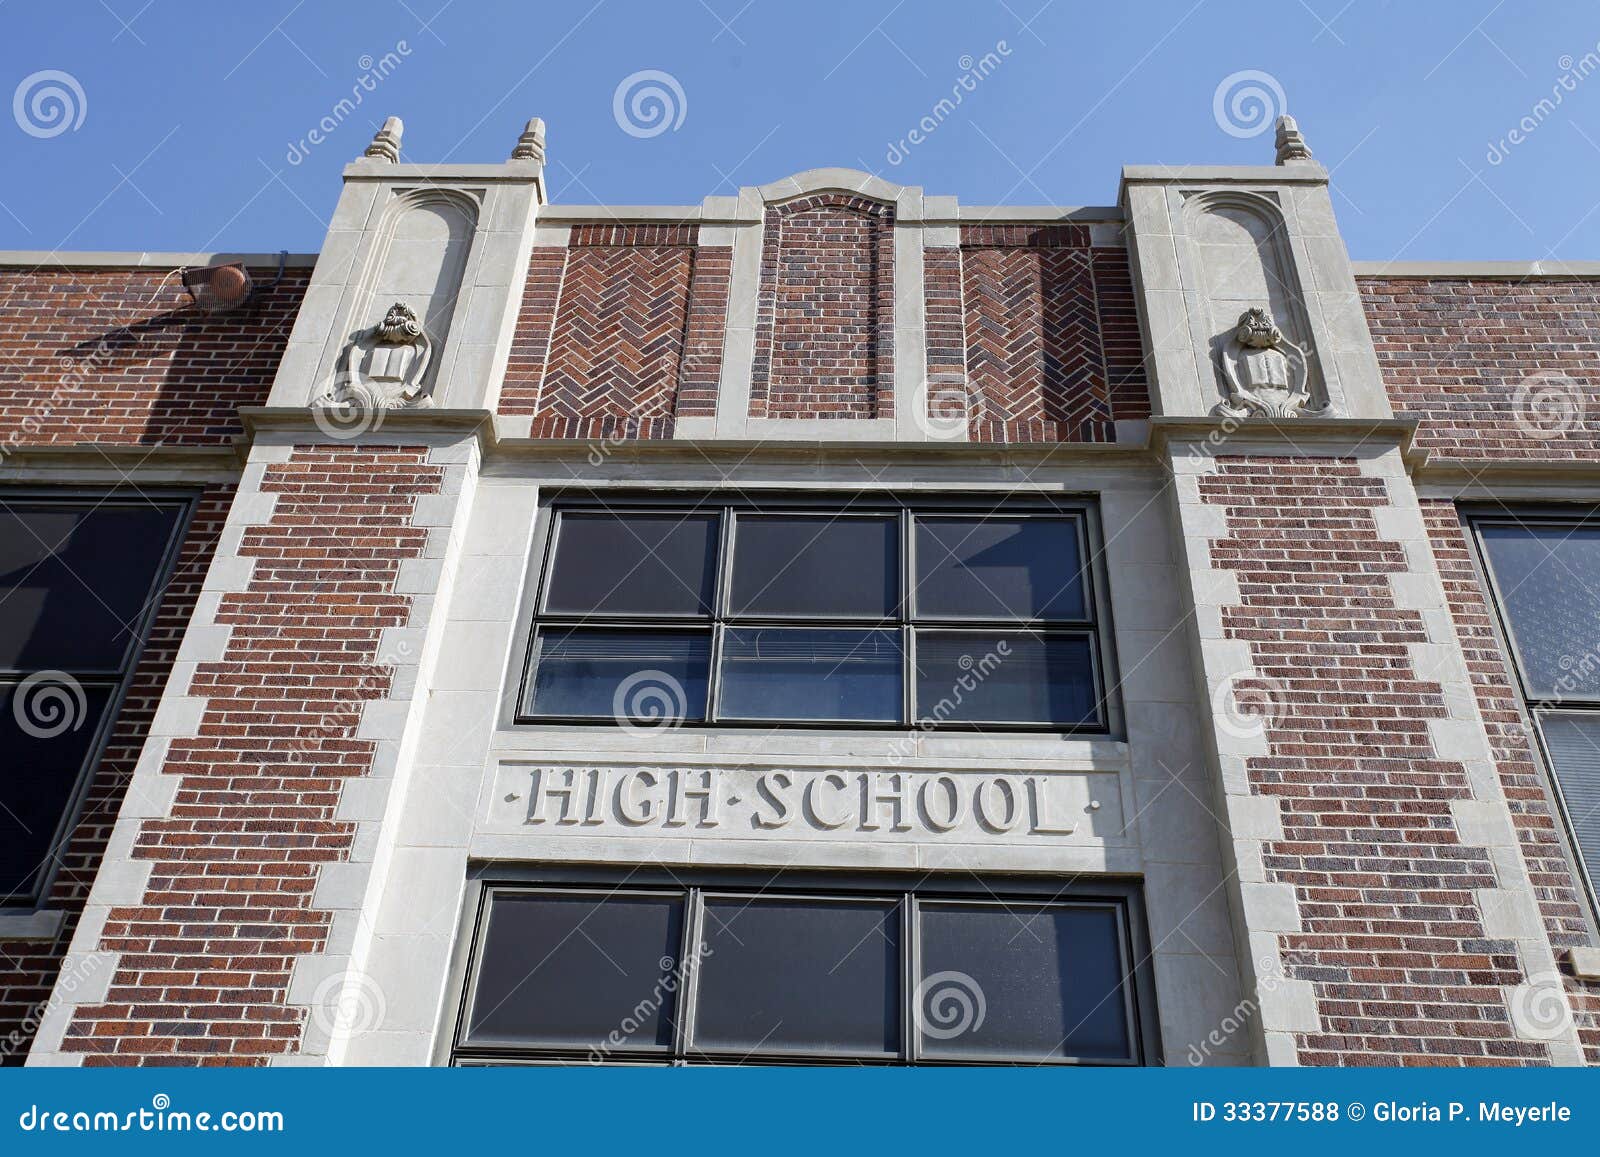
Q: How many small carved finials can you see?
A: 3